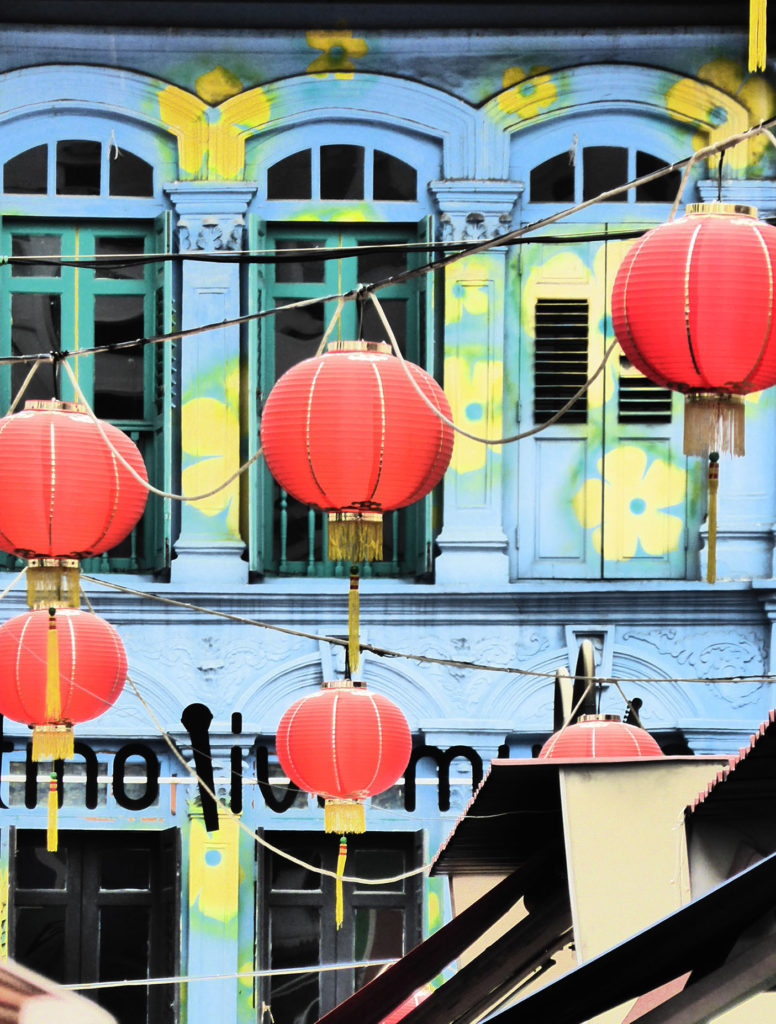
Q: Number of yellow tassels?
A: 6